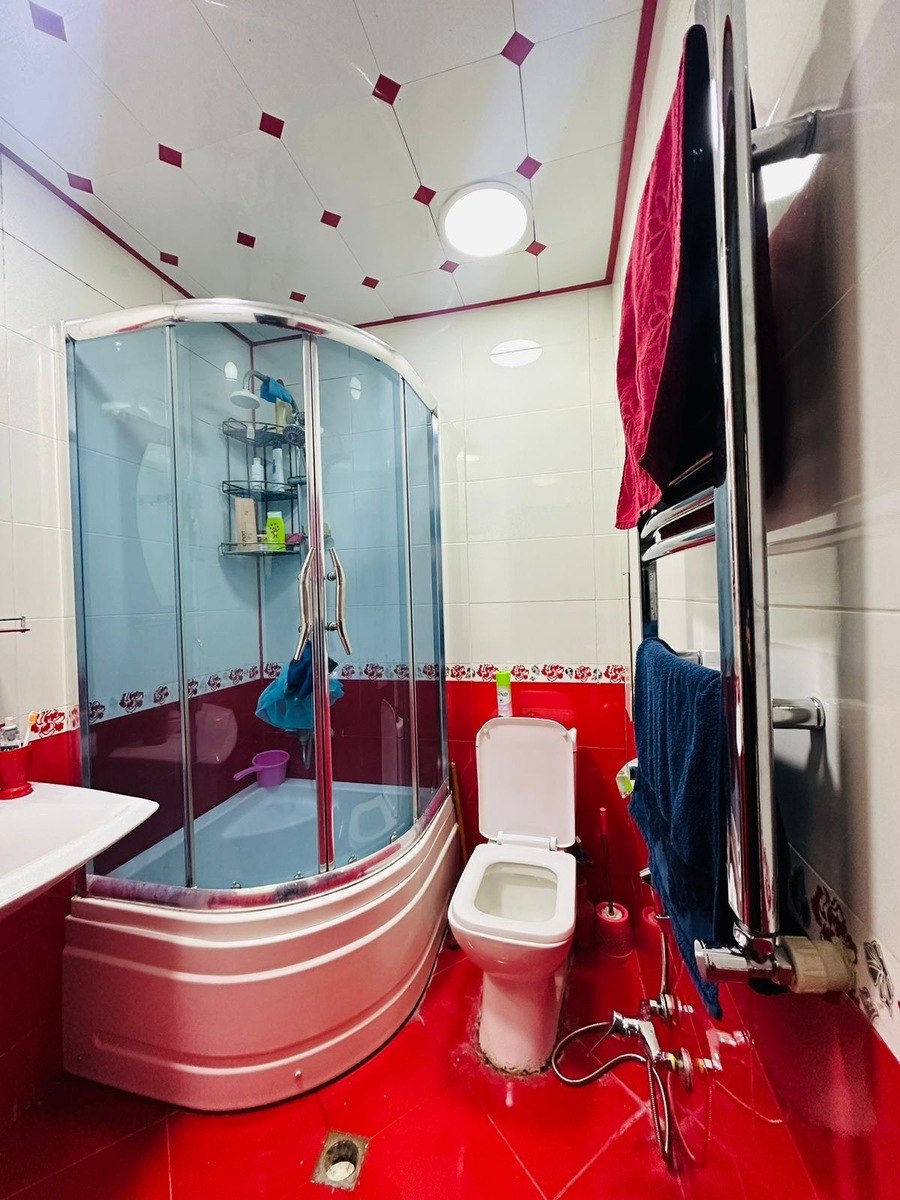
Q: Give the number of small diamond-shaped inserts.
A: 15